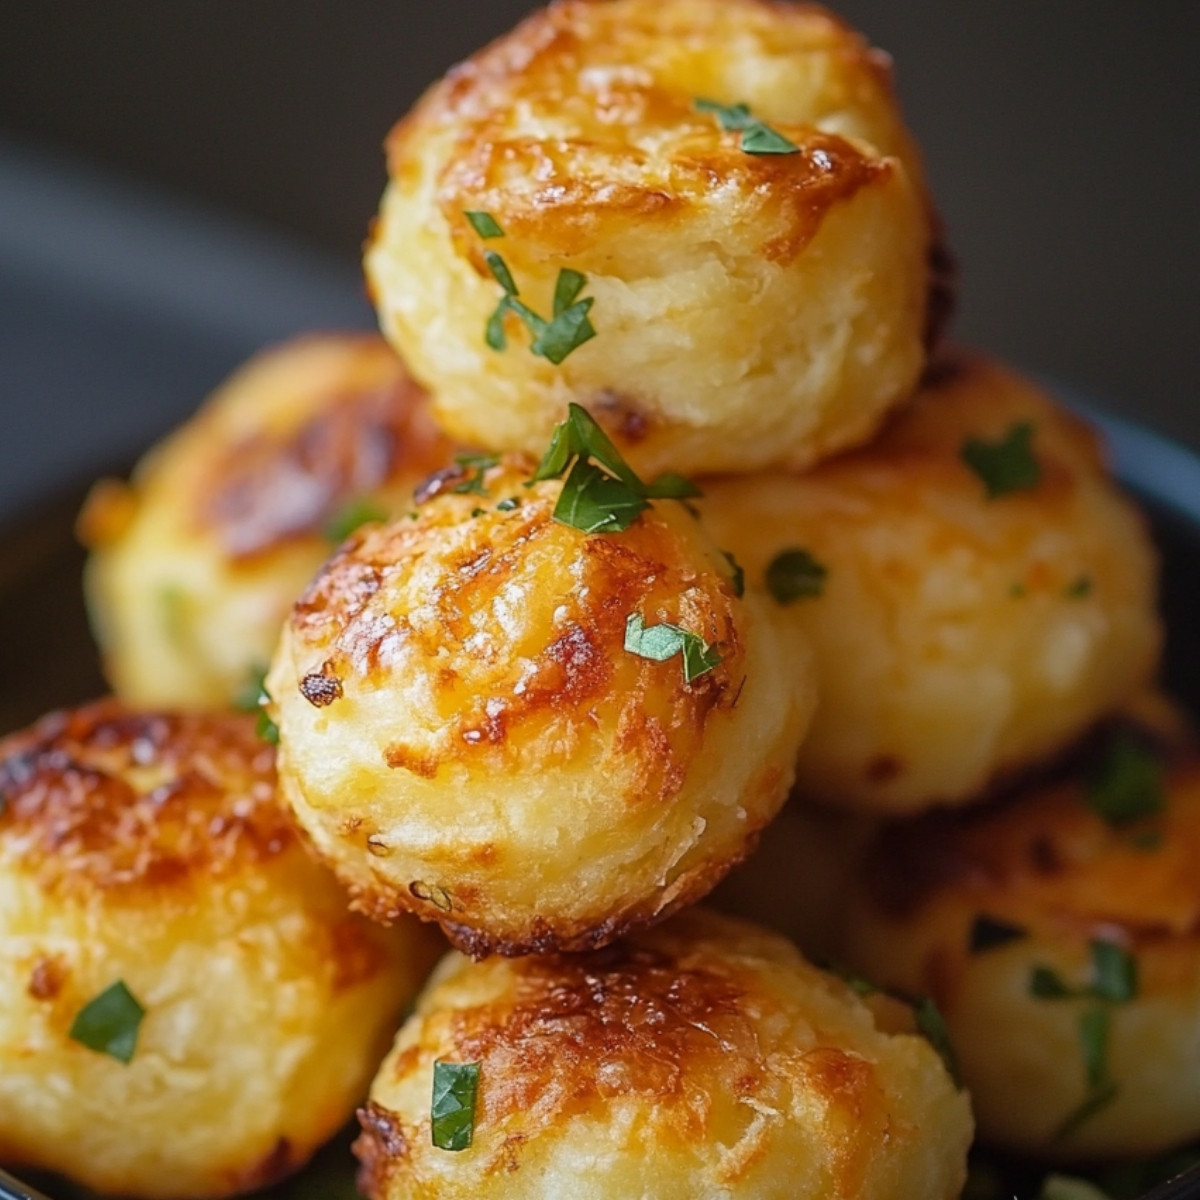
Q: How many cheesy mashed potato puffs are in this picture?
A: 7